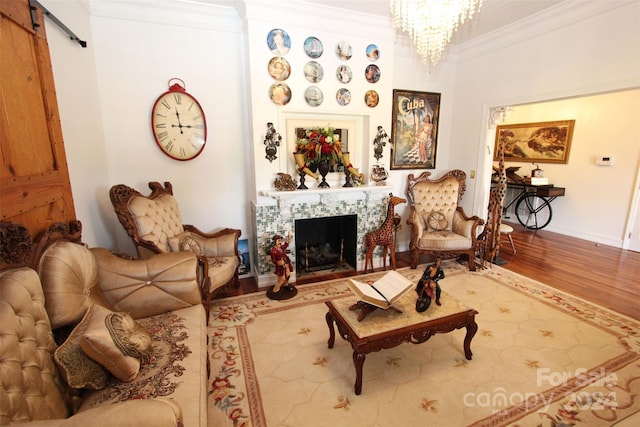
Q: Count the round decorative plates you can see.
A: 12